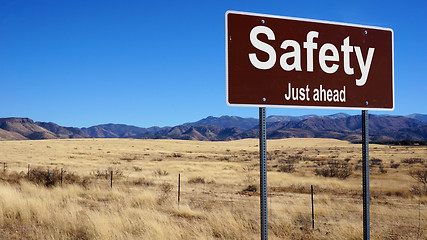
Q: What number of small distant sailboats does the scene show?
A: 0